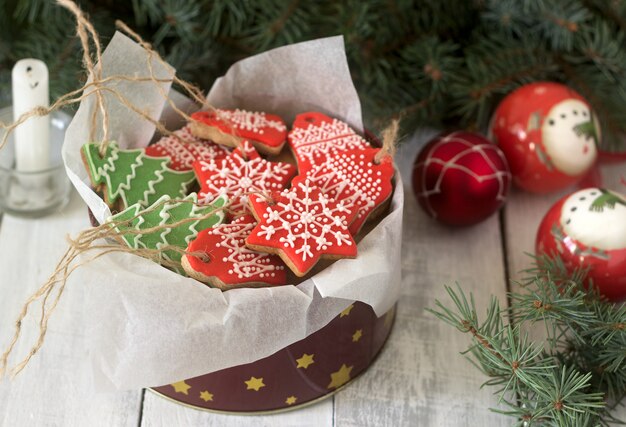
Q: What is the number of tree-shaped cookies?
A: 2